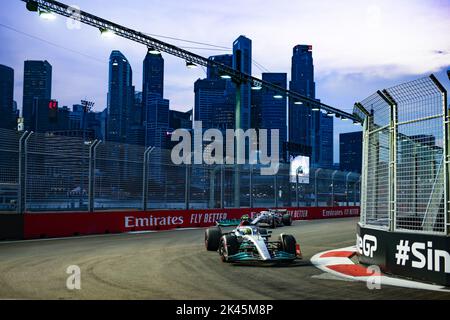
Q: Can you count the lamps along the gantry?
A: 12